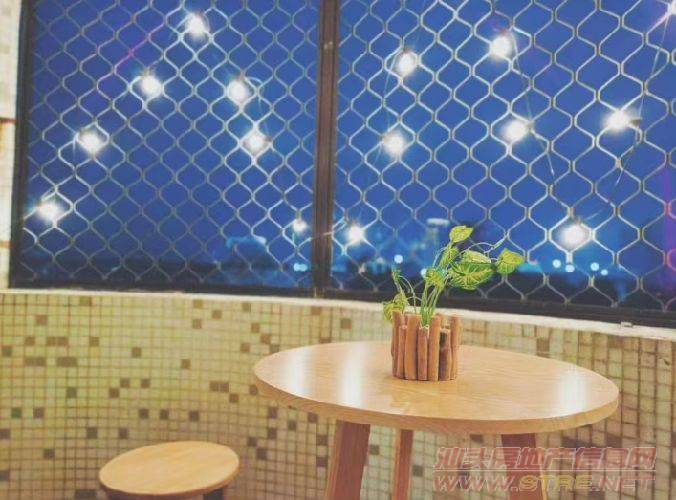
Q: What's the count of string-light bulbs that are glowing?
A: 15